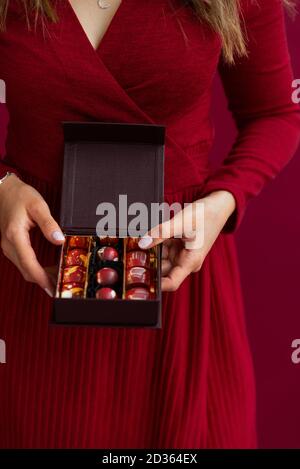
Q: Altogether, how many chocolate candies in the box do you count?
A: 12